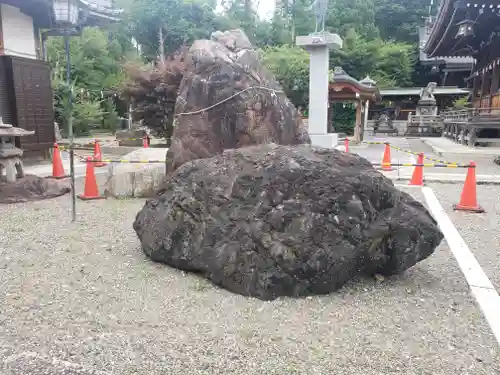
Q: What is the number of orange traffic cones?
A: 8